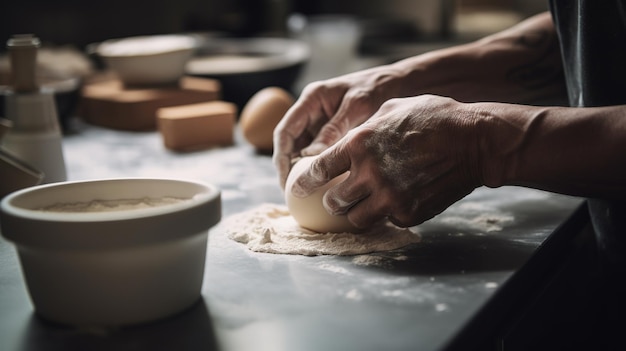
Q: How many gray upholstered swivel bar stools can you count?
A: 0